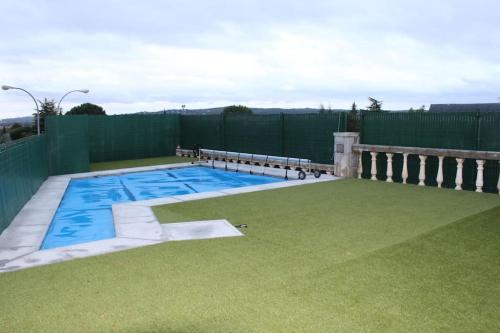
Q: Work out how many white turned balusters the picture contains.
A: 9